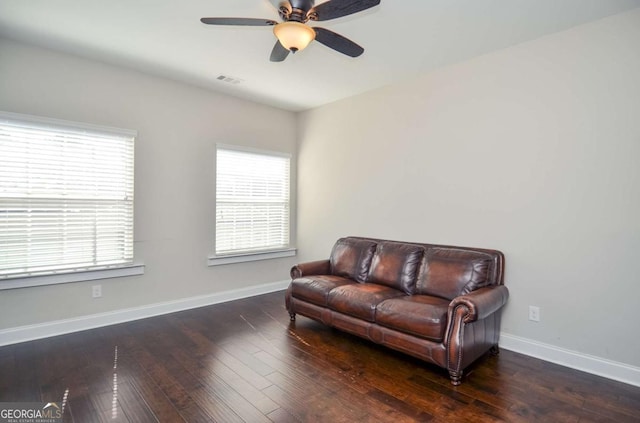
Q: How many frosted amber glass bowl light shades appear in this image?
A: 1